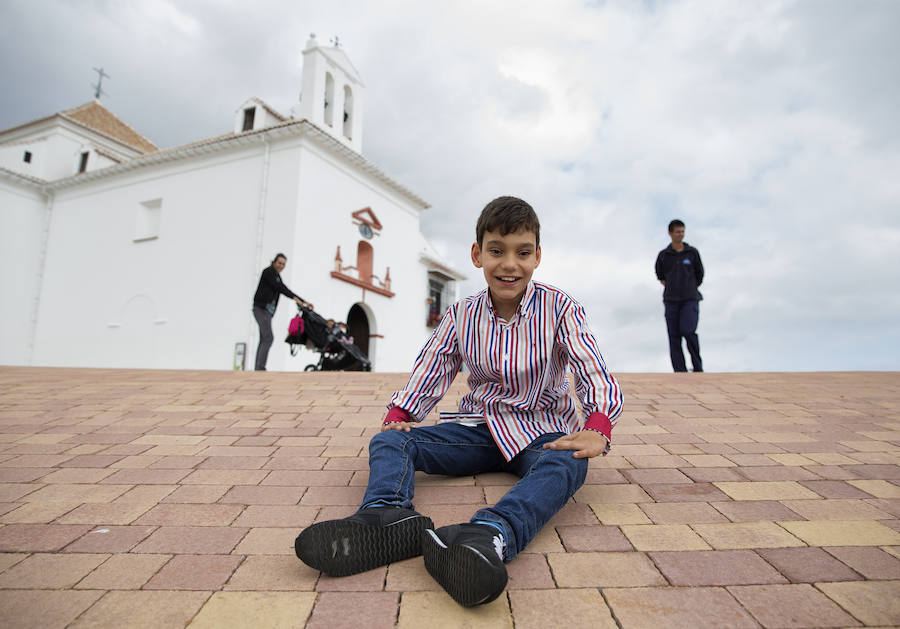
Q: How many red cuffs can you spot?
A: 2